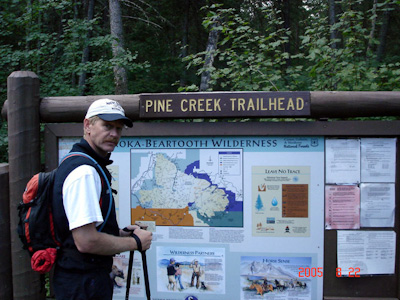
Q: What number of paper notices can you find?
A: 5